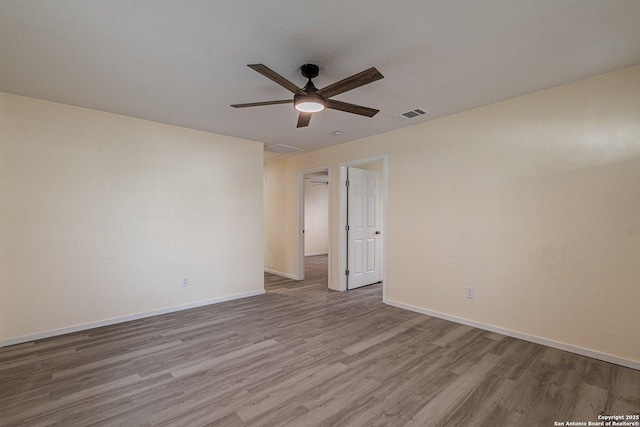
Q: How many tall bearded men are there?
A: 0